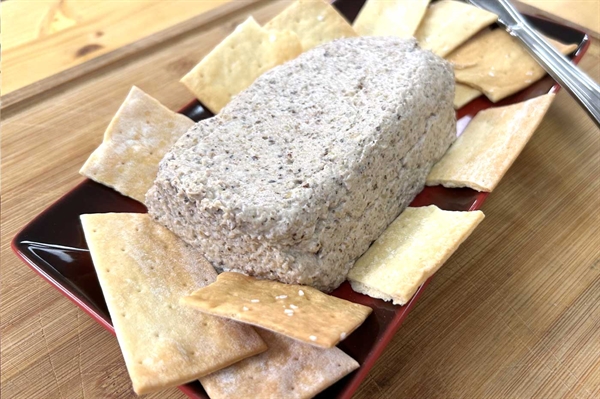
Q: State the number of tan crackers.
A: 12